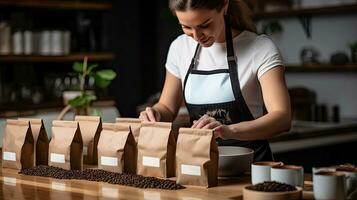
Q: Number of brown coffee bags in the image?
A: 8